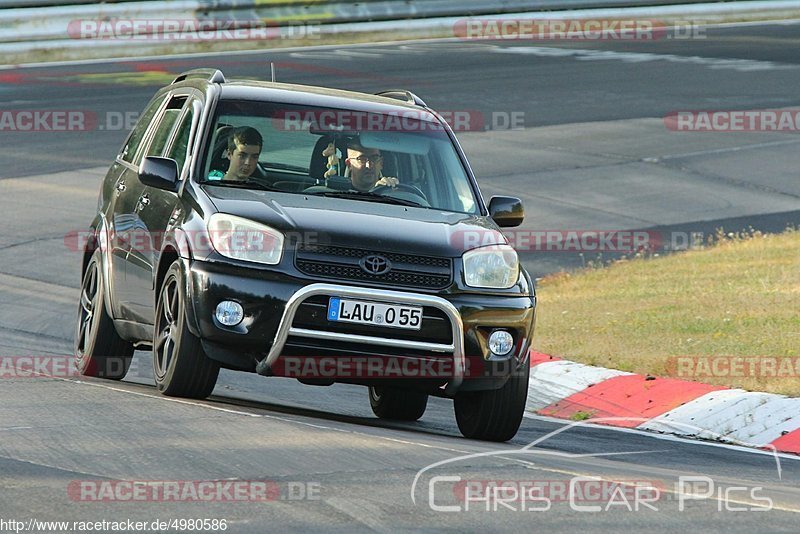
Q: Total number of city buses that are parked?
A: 0